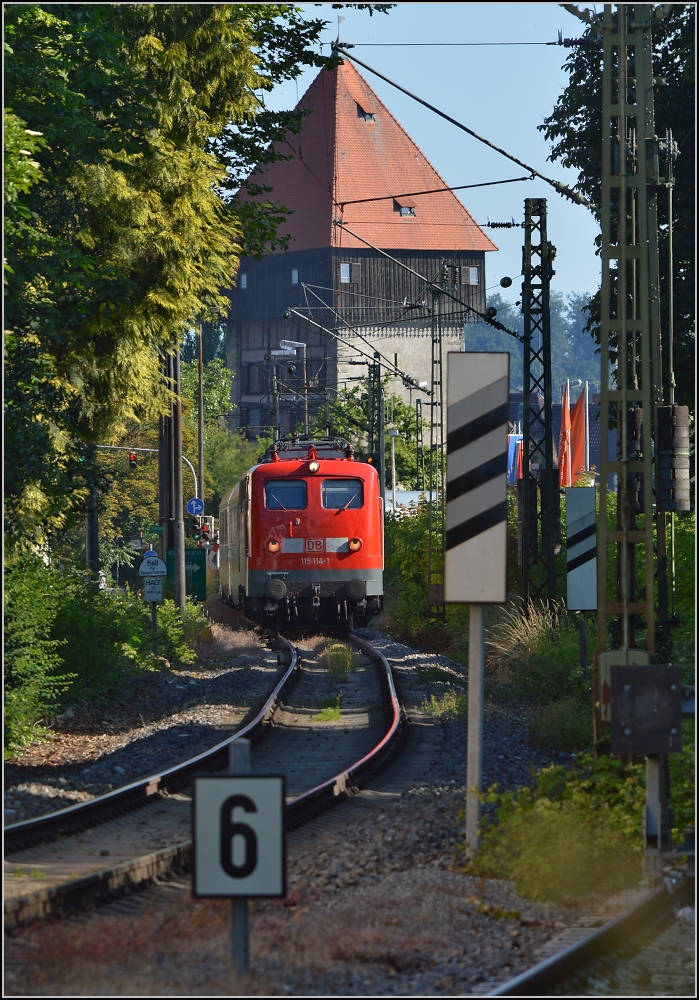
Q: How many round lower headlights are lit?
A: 2